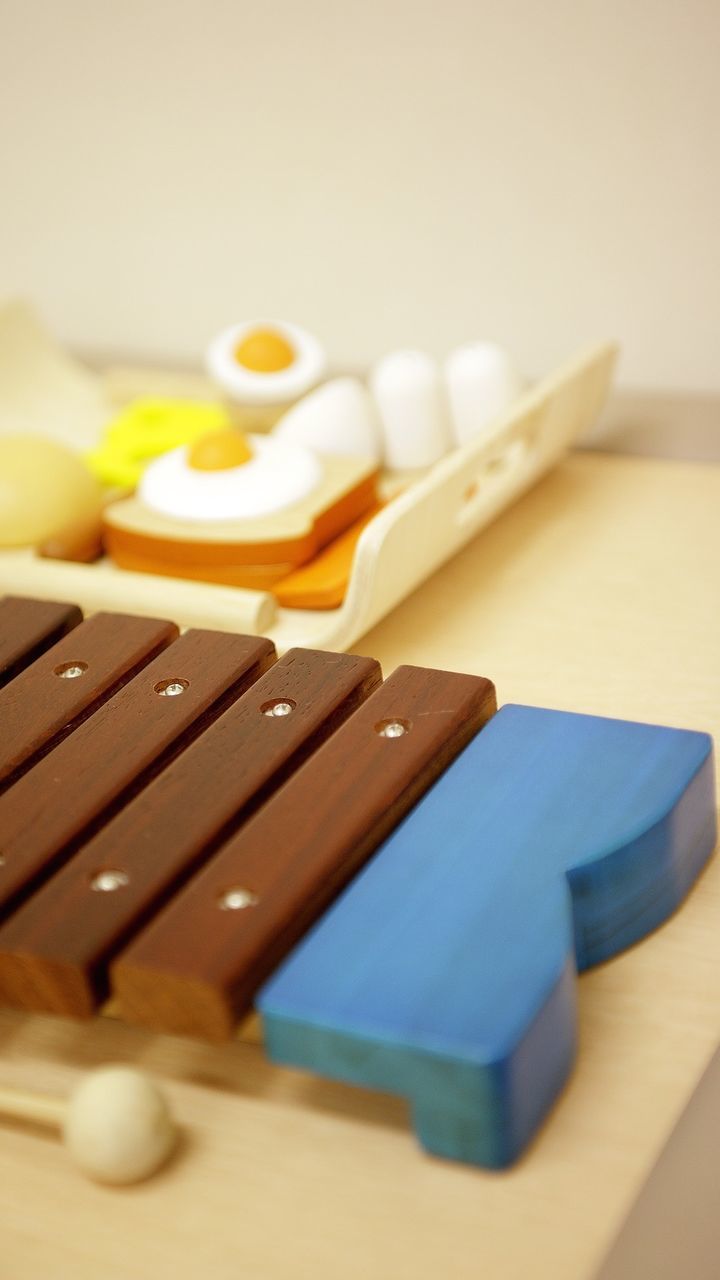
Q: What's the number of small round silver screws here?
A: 6